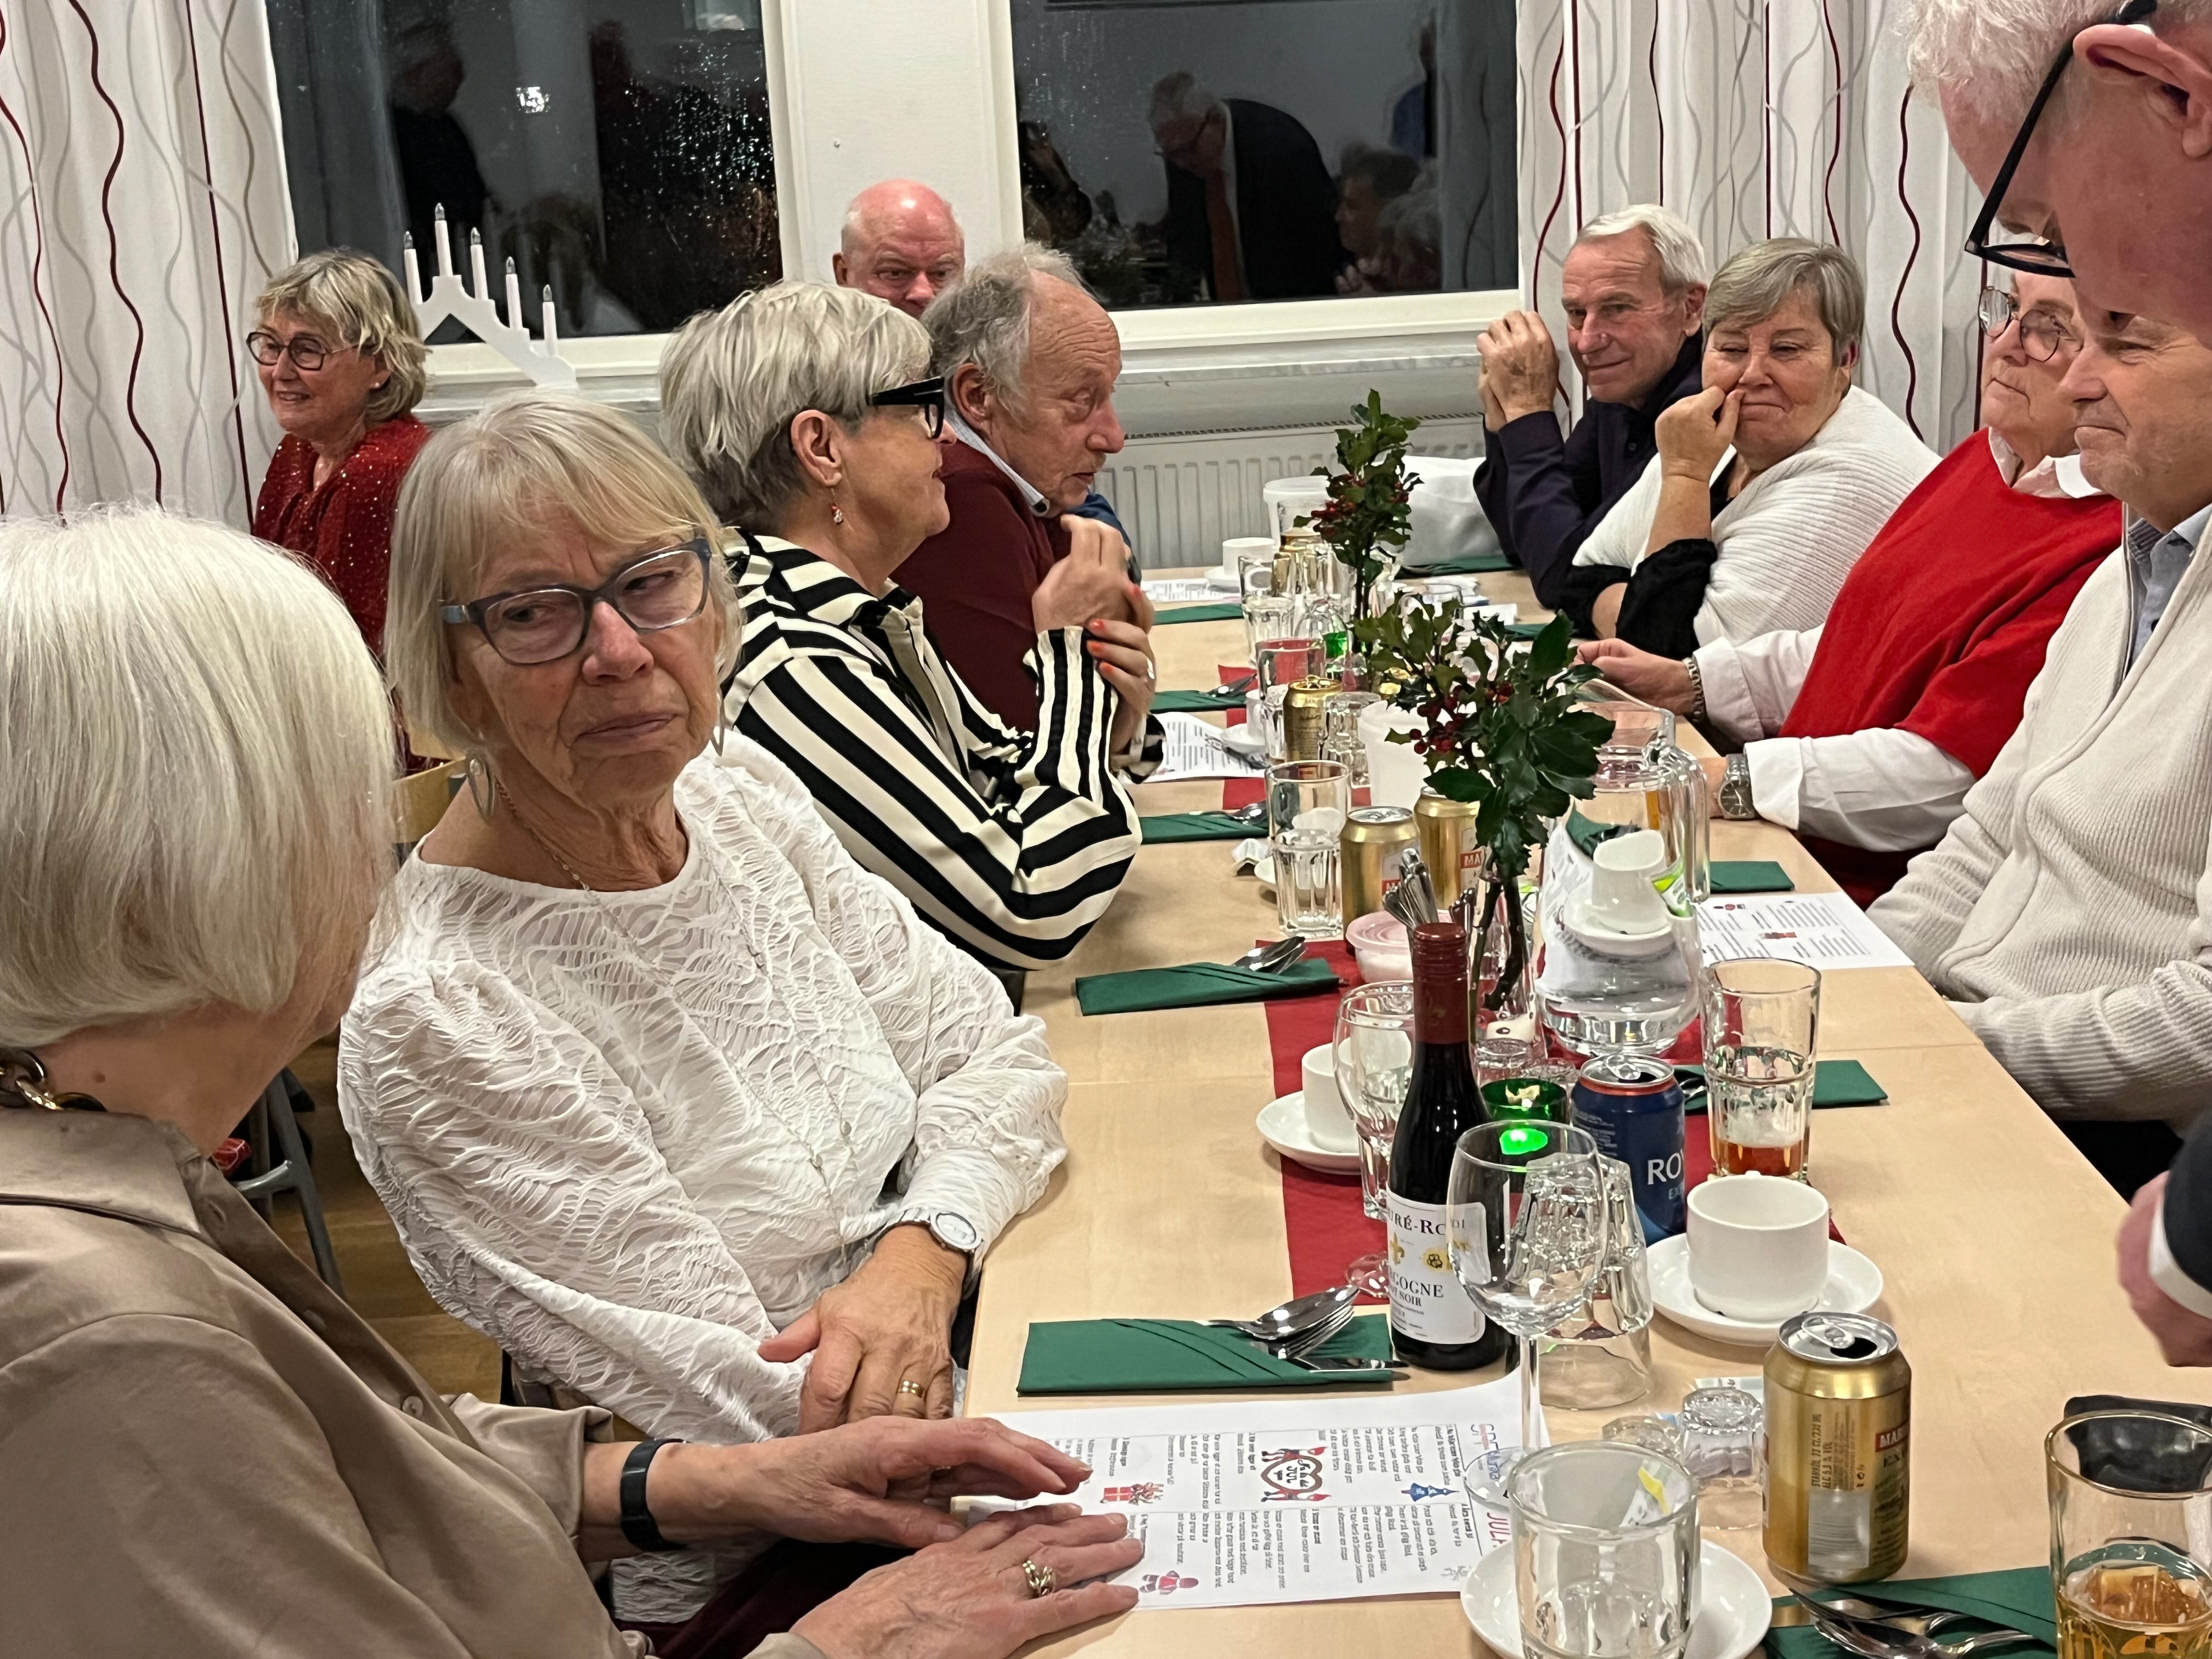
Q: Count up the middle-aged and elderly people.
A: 11